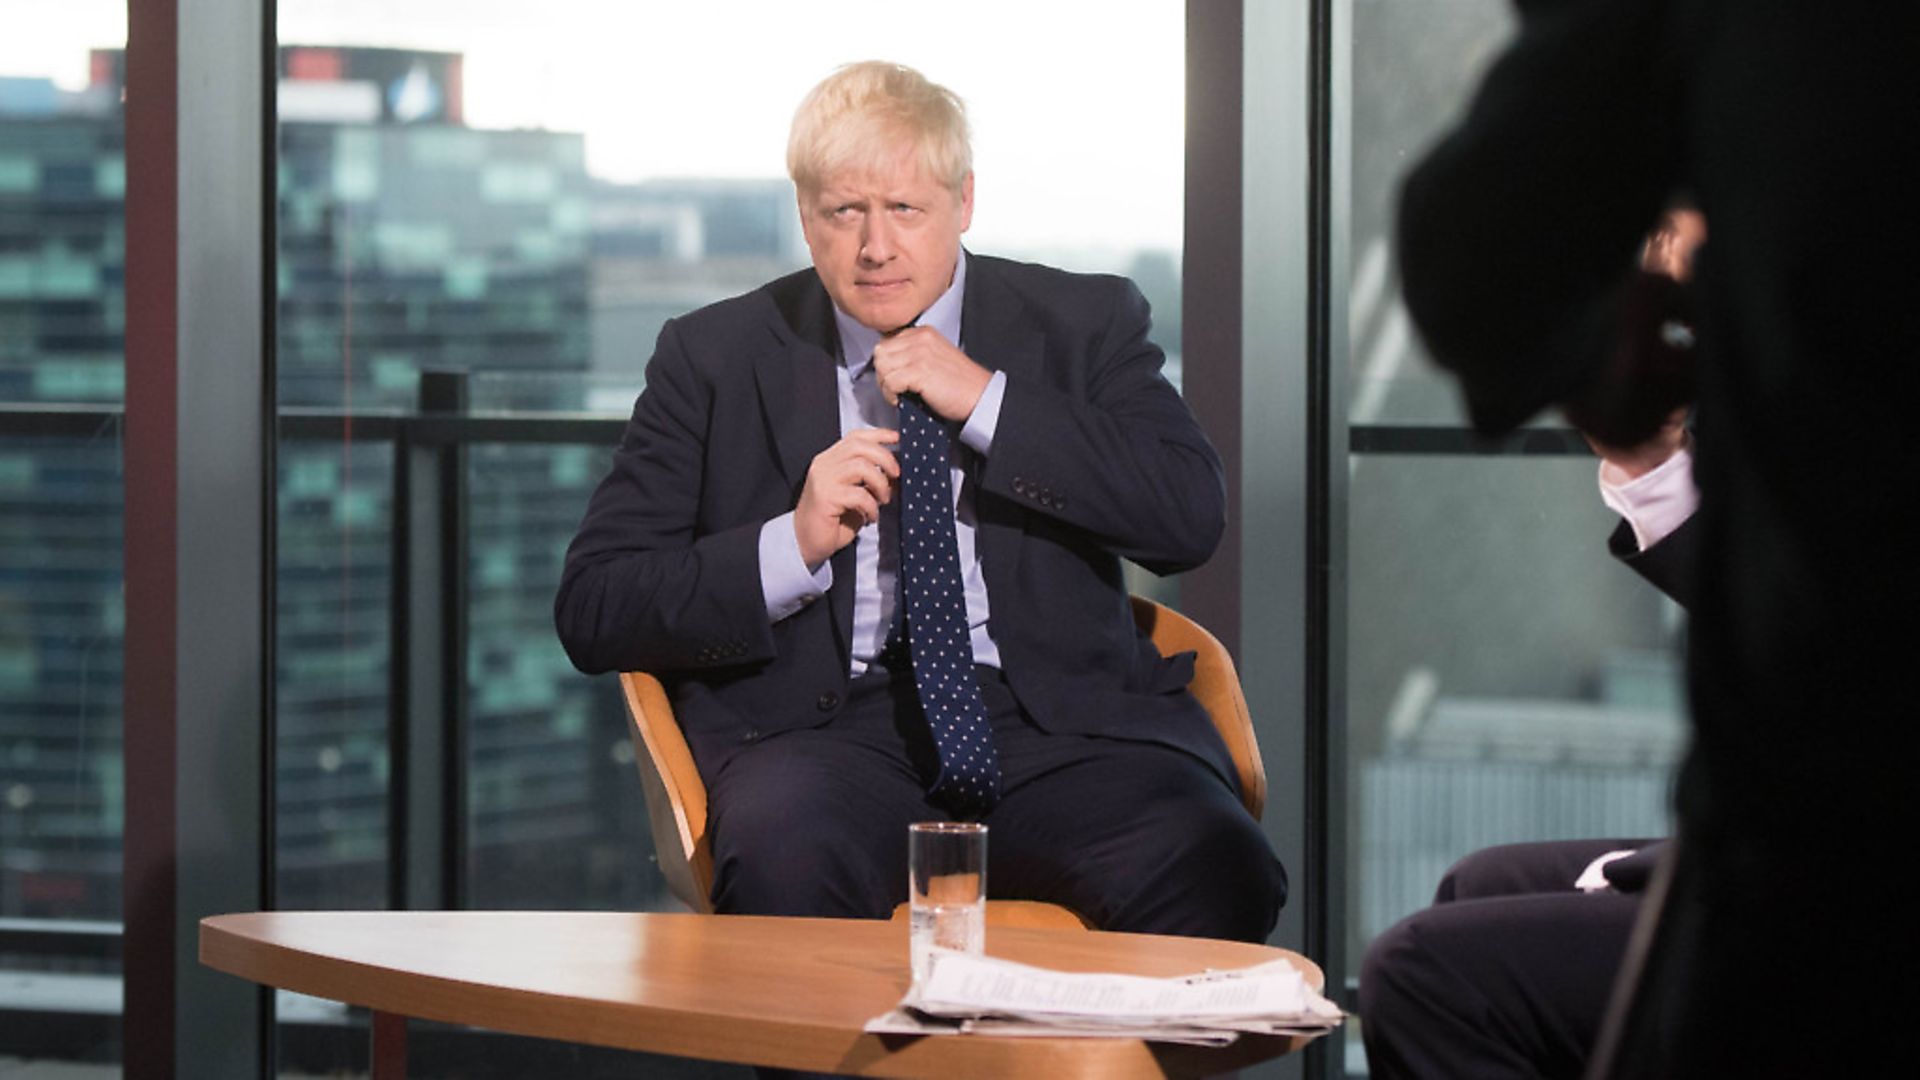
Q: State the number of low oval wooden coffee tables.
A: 1